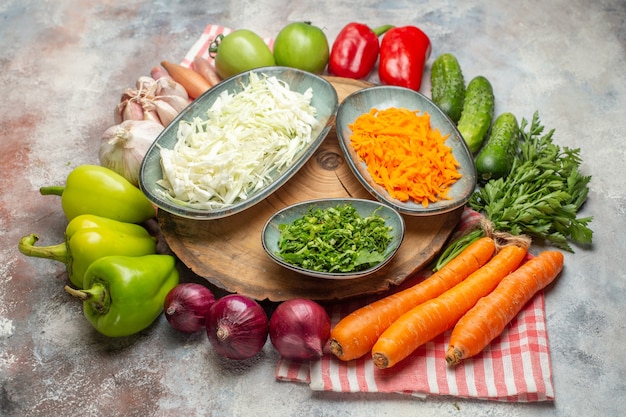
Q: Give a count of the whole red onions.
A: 3